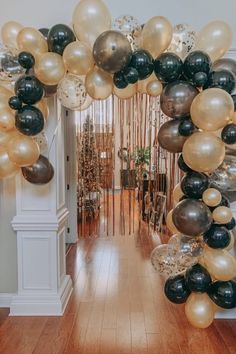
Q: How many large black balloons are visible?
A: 12